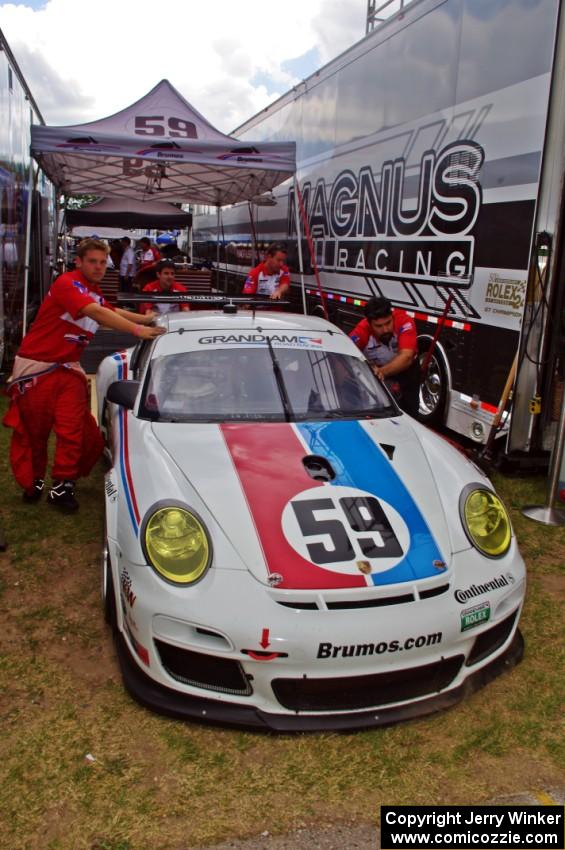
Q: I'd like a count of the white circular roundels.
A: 1